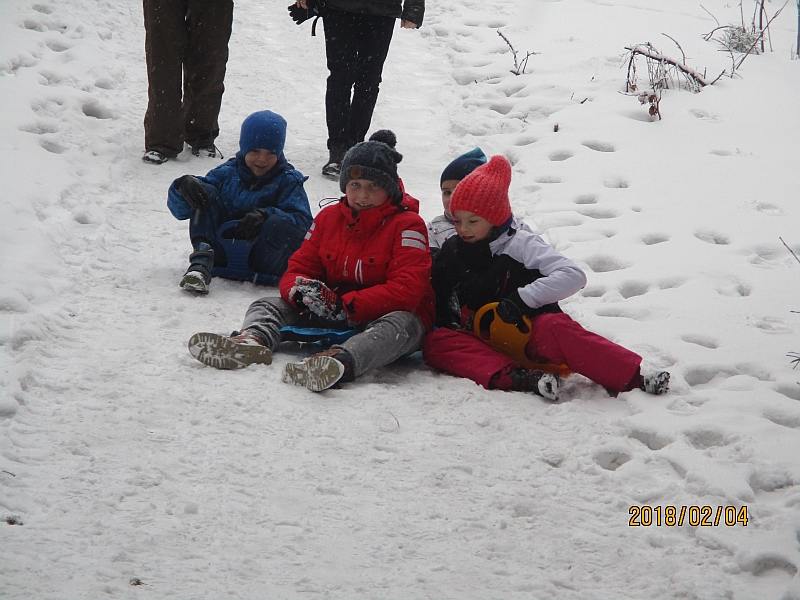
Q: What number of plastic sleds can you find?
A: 3